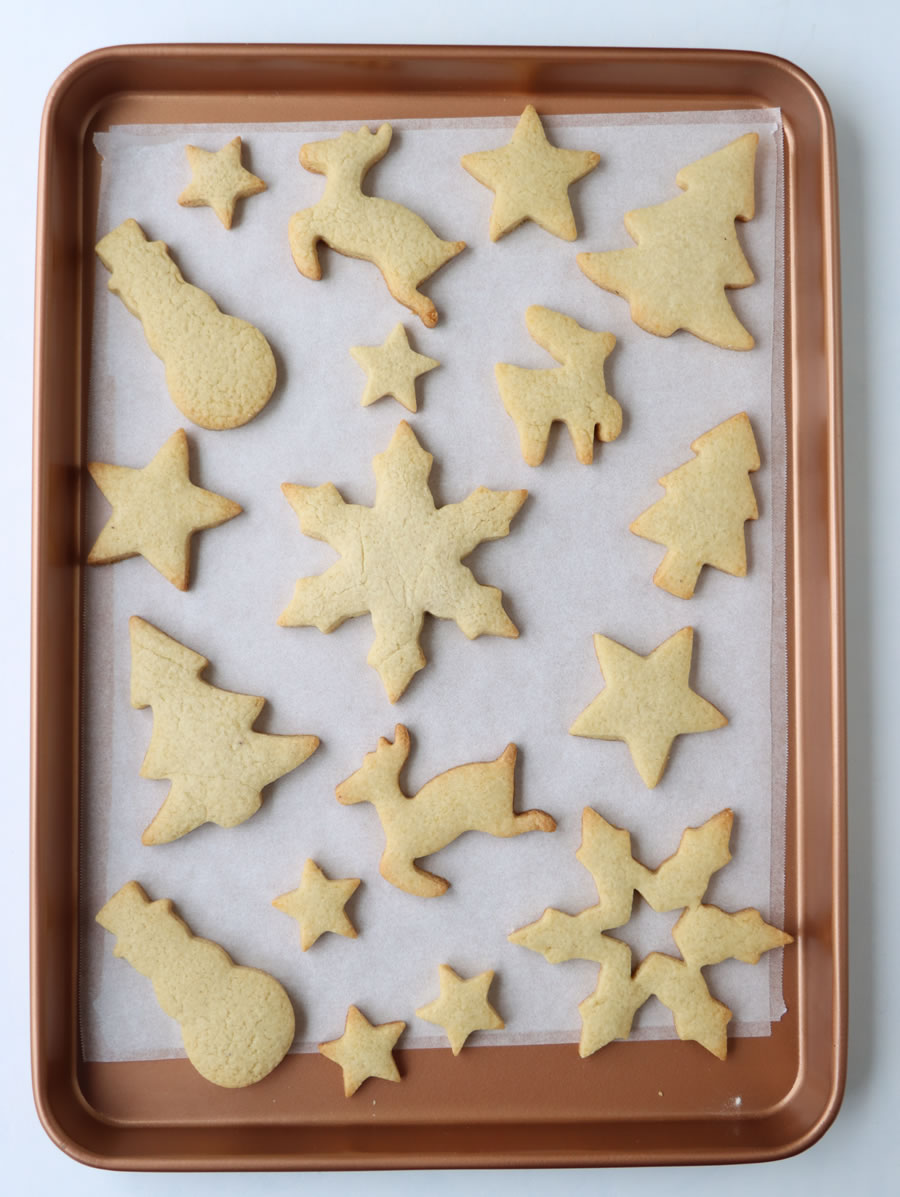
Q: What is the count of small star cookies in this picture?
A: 5